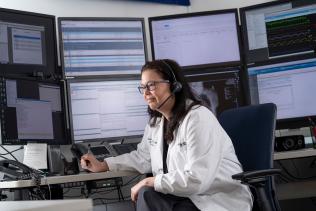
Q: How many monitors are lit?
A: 8